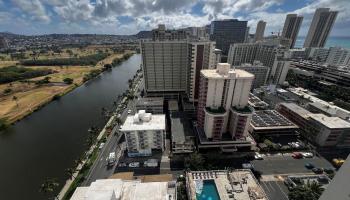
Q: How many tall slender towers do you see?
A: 3